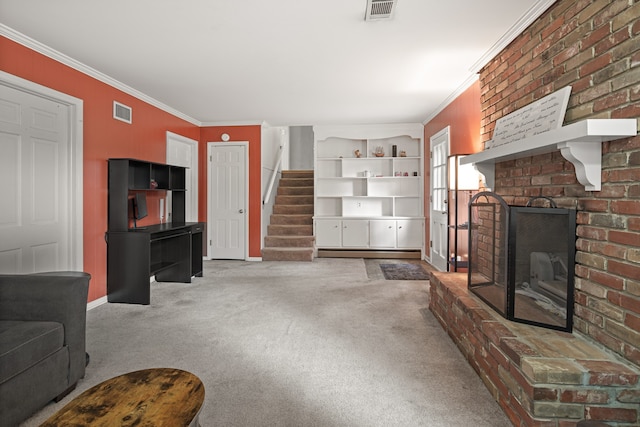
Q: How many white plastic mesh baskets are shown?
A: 0